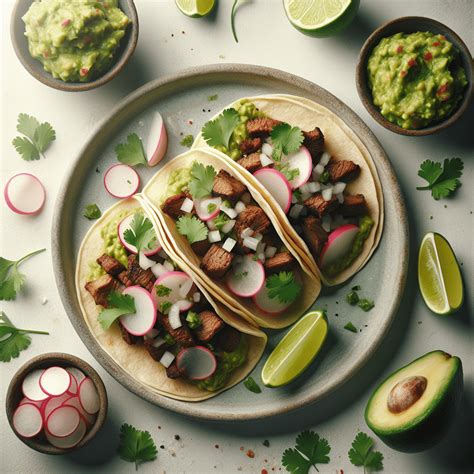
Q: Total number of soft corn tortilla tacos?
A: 3